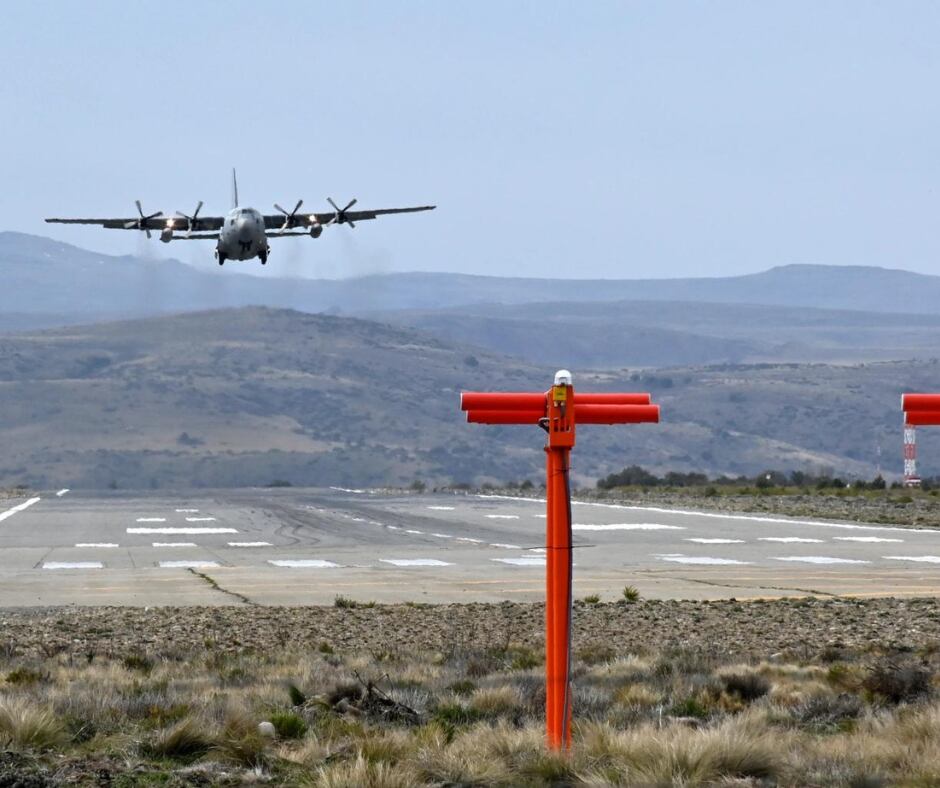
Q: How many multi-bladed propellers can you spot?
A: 4